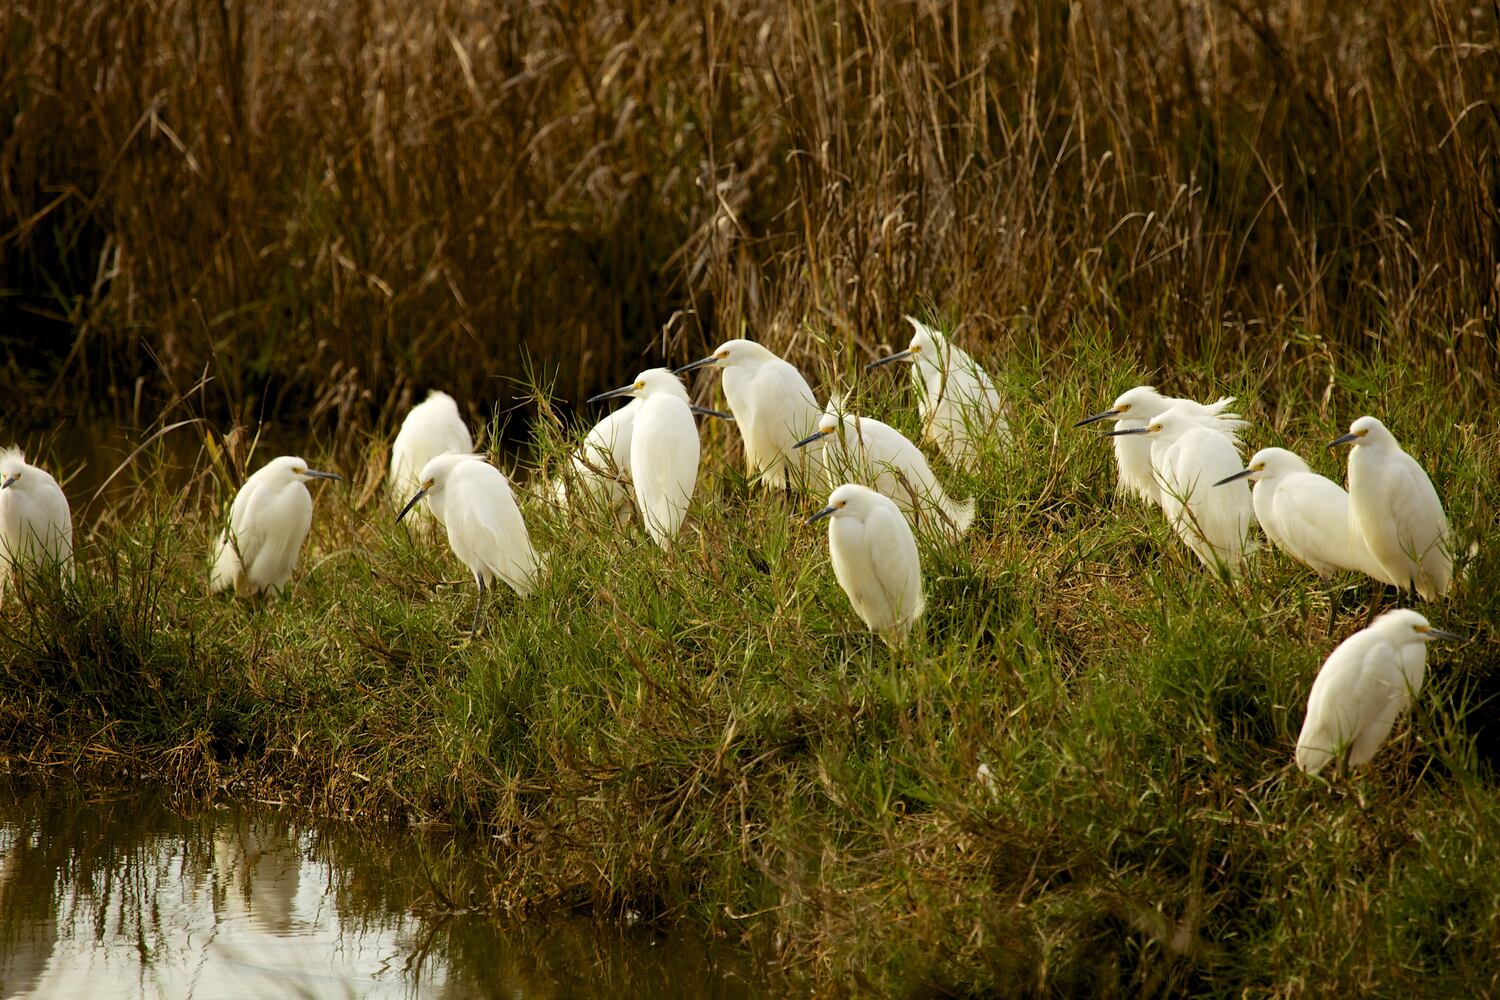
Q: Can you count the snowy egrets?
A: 15